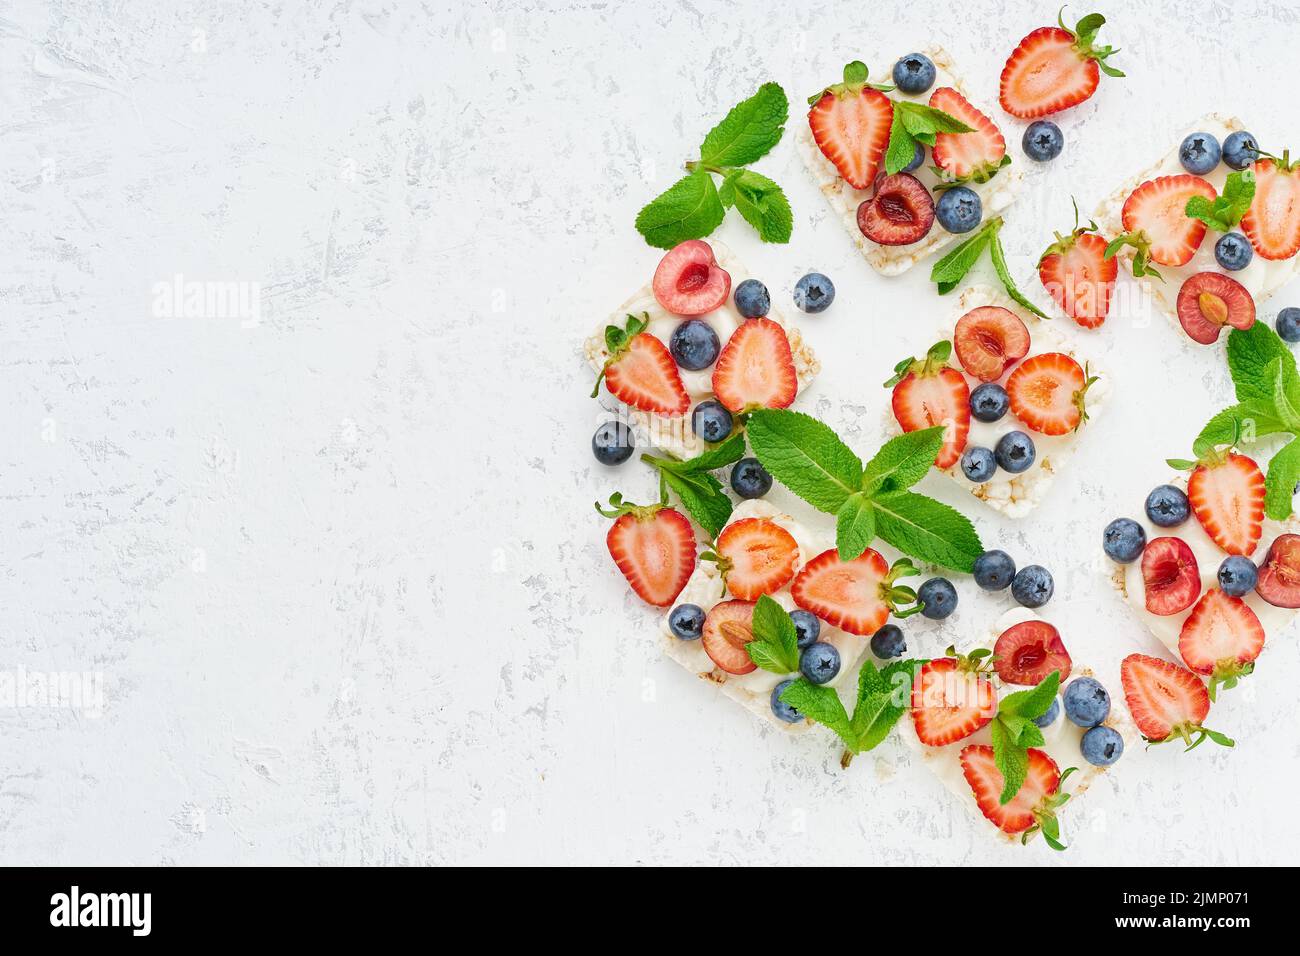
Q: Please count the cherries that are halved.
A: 8